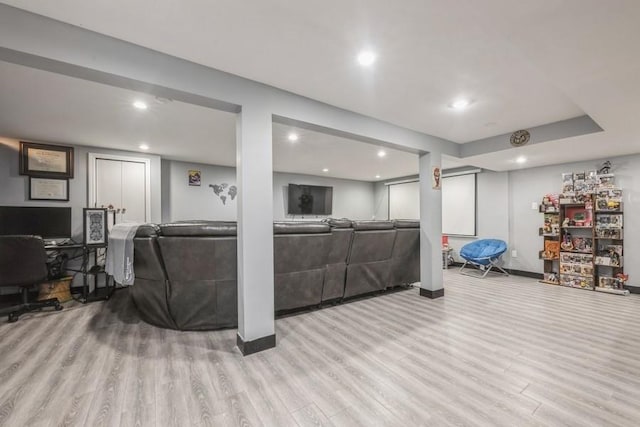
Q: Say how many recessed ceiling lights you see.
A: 9